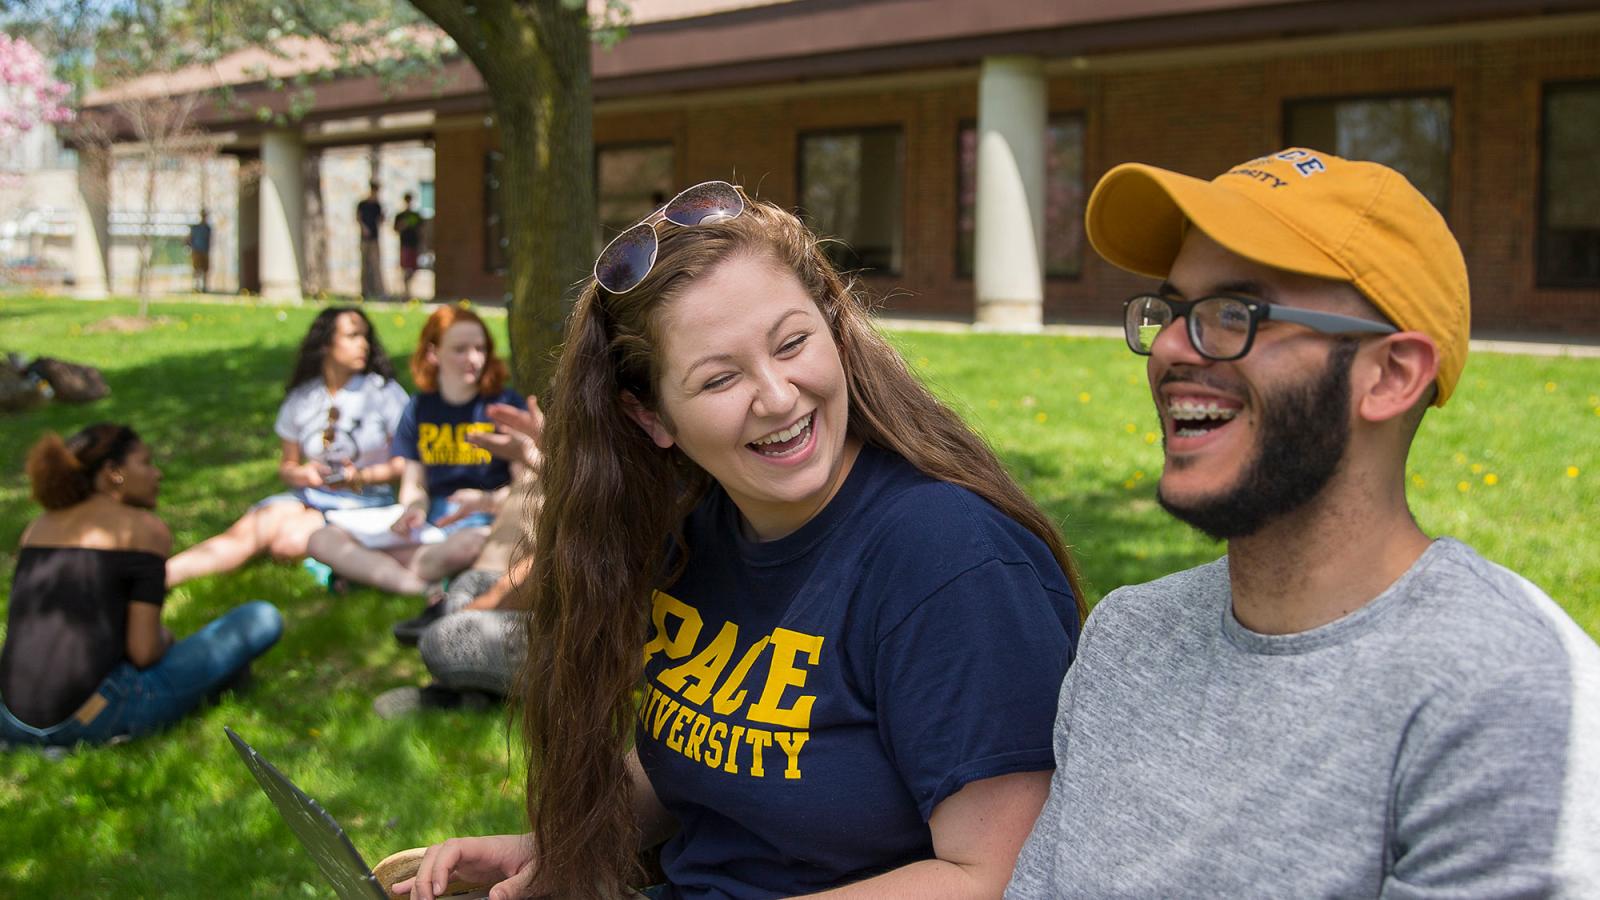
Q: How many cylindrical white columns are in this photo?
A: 3